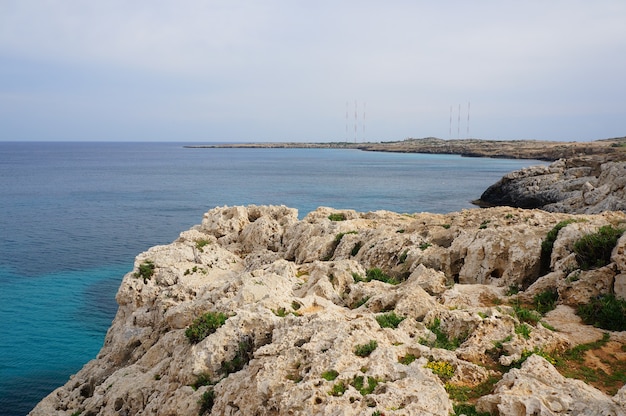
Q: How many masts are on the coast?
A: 6